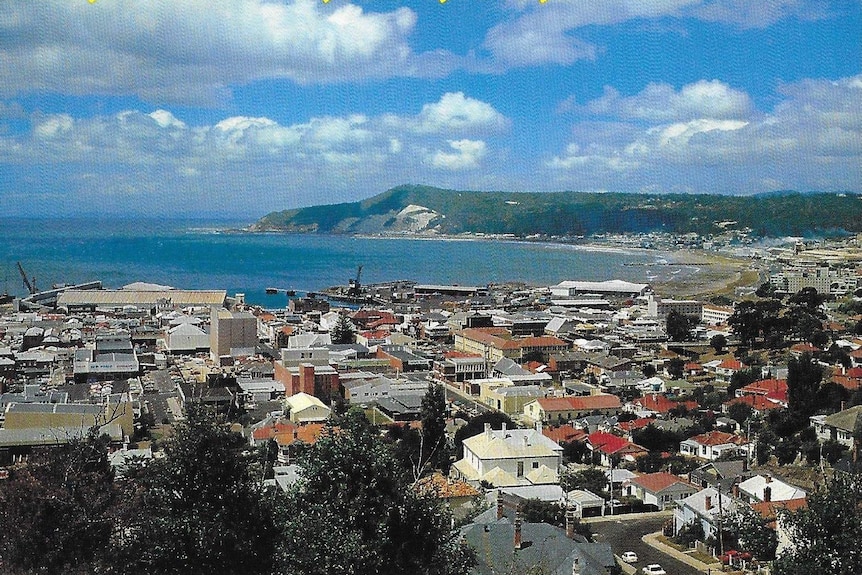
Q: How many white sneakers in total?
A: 0